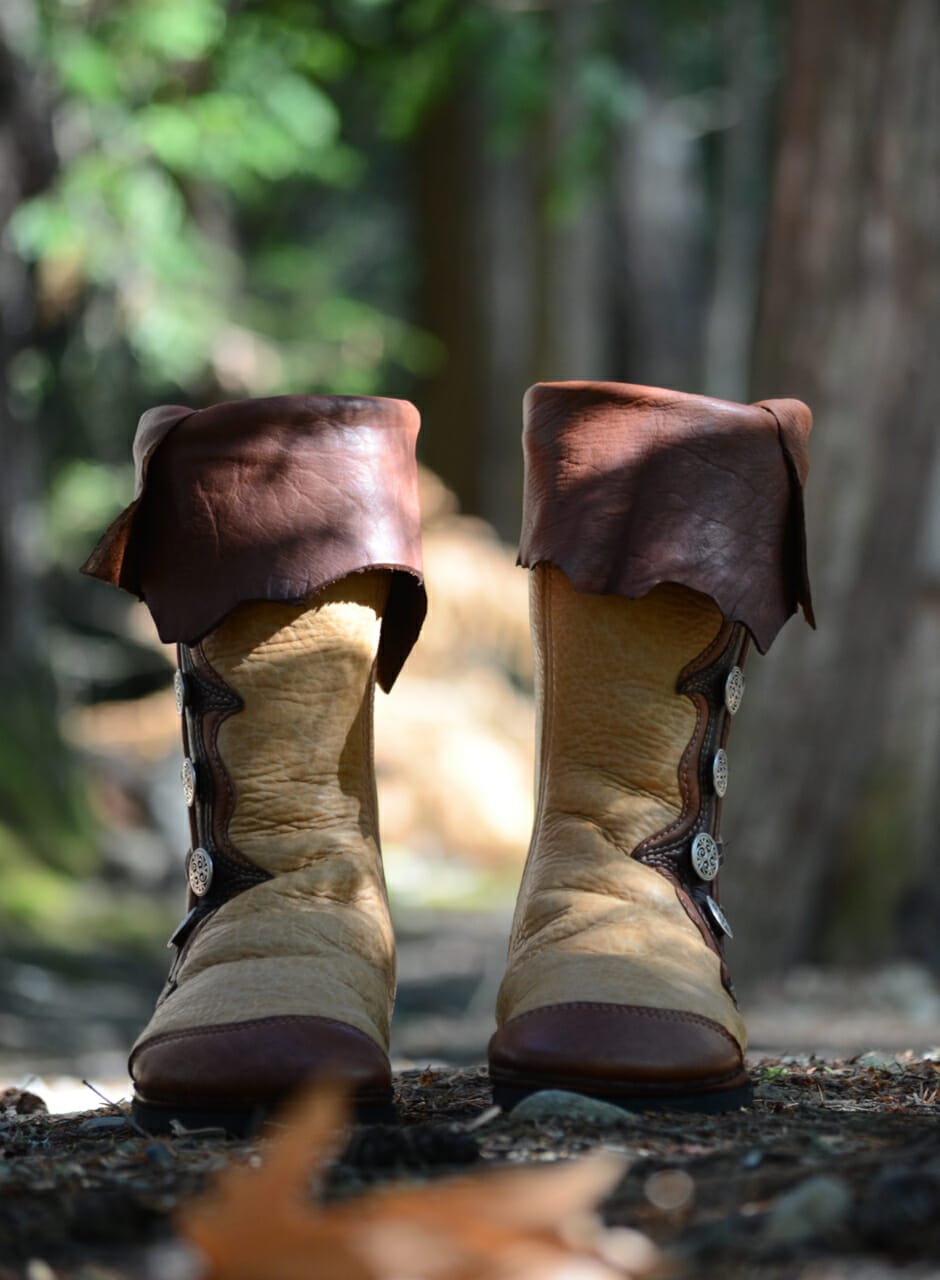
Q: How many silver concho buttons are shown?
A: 8